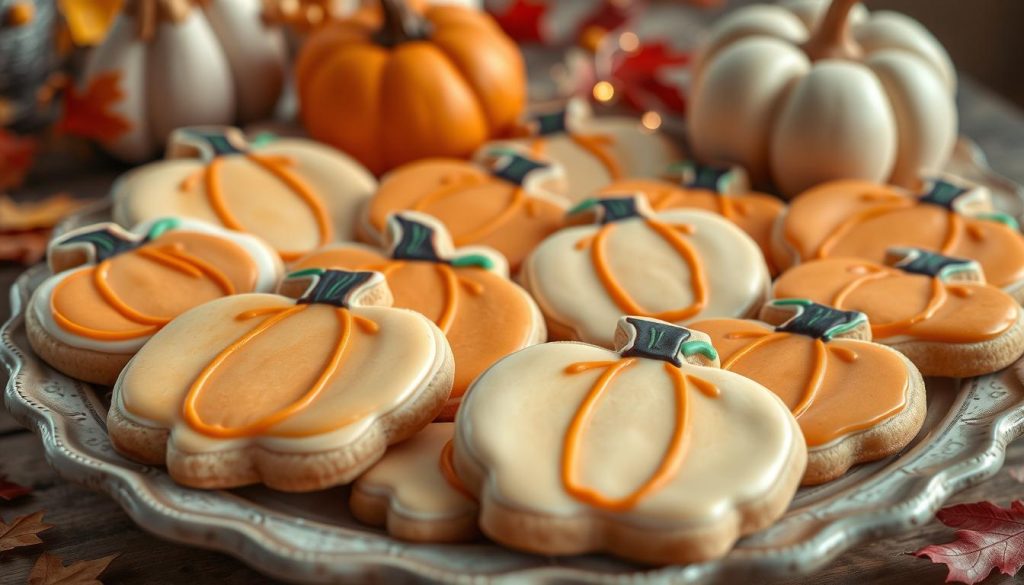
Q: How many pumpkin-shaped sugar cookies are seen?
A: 13